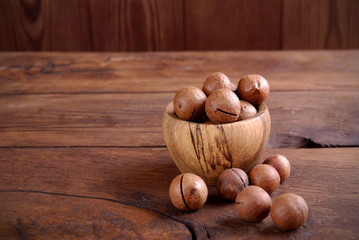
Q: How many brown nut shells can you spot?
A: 11